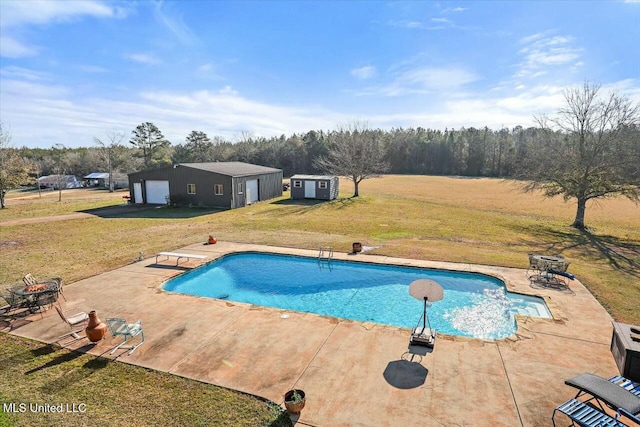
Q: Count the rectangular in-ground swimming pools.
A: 1